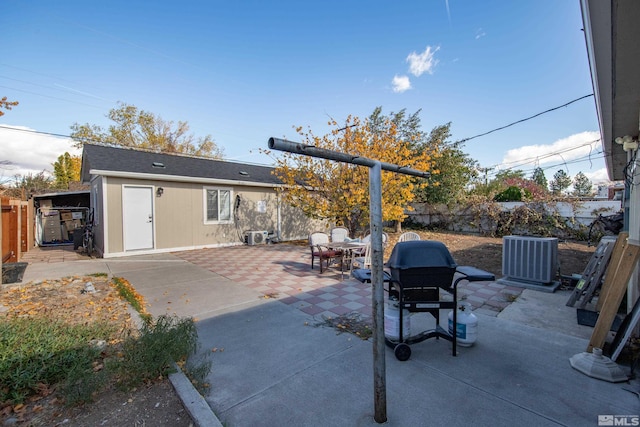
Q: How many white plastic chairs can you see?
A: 2